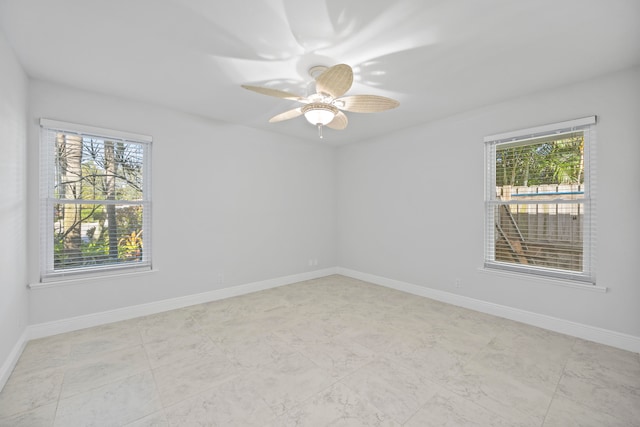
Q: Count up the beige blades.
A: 5